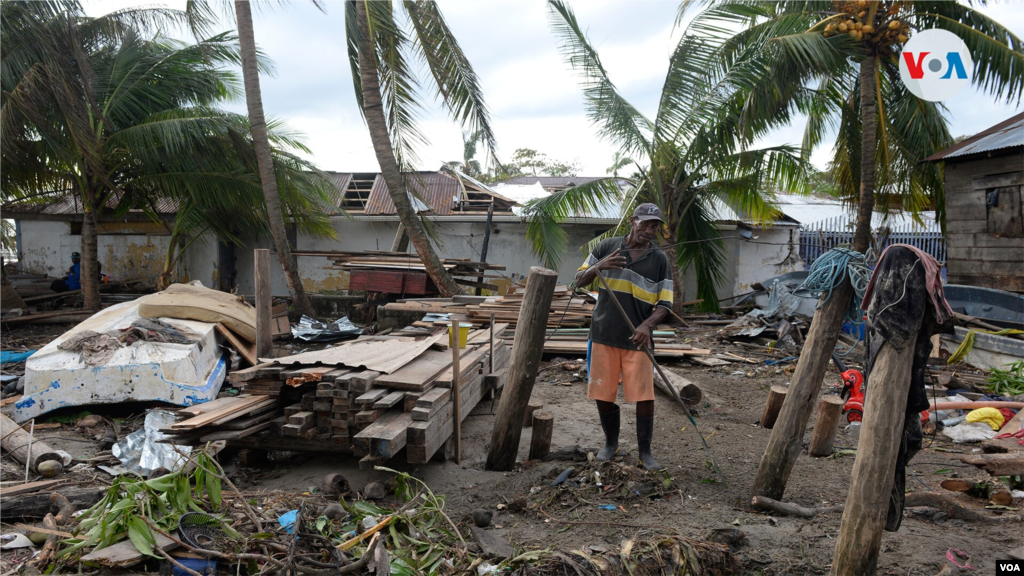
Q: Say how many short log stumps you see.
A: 4